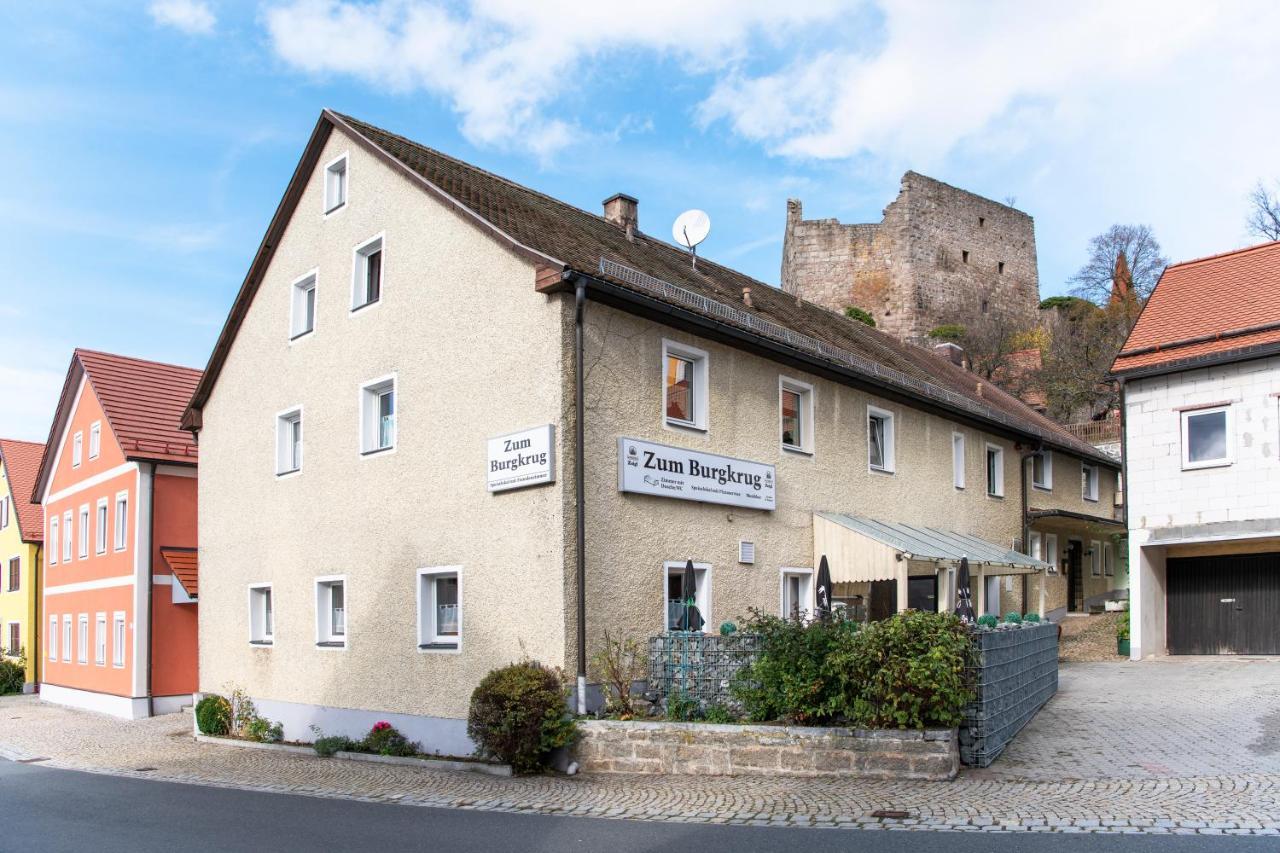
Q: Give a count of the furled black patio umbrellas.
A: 3